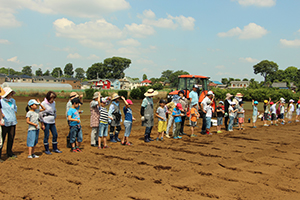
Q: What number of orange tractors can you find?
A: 1